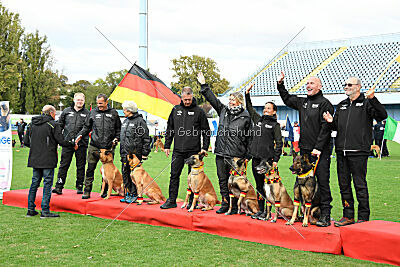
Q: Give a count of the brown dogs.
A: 6